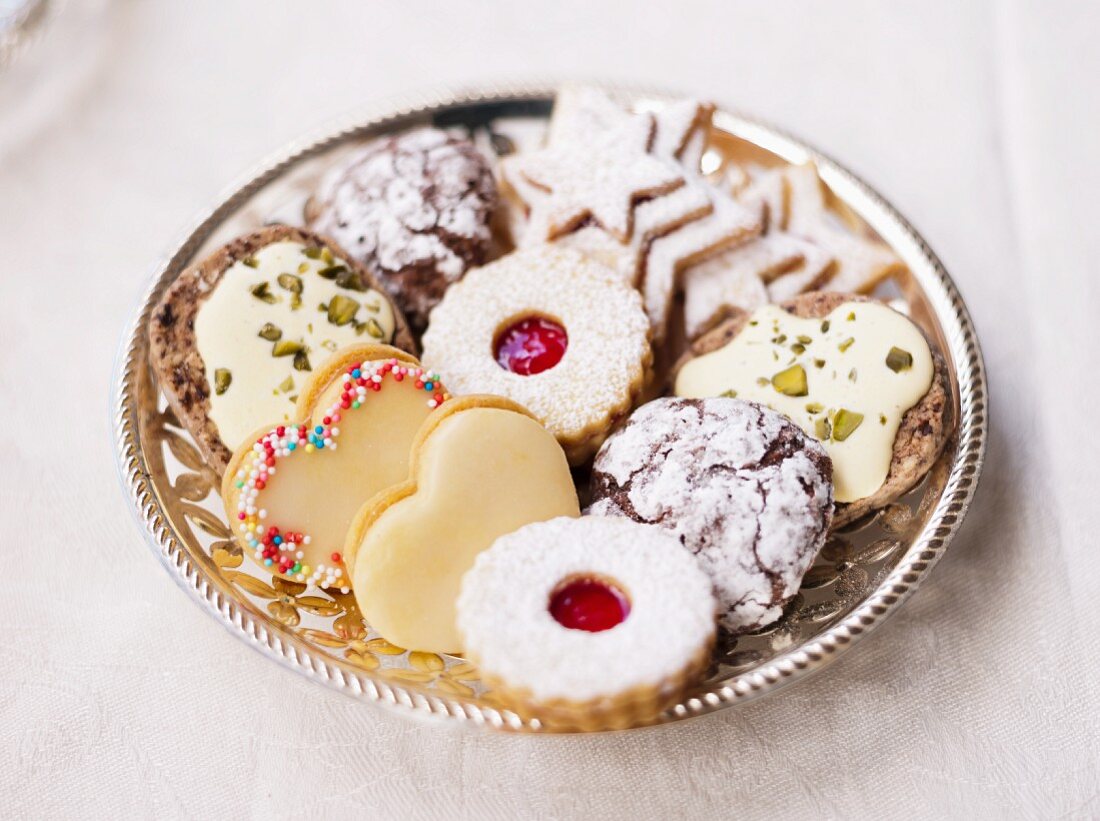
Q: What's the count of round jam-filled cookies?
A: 2